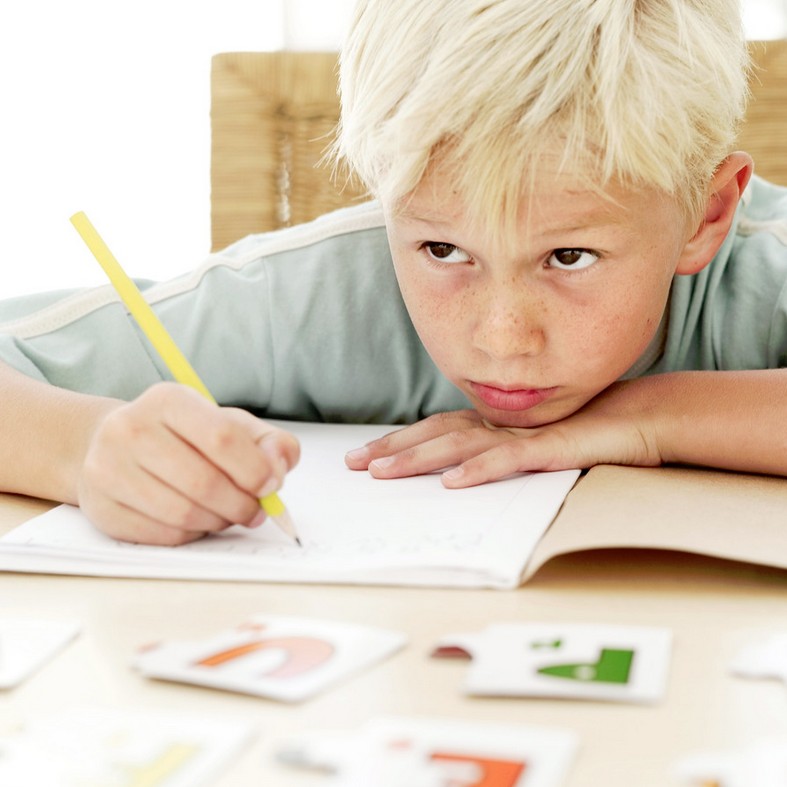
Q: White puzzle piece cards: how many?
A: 7